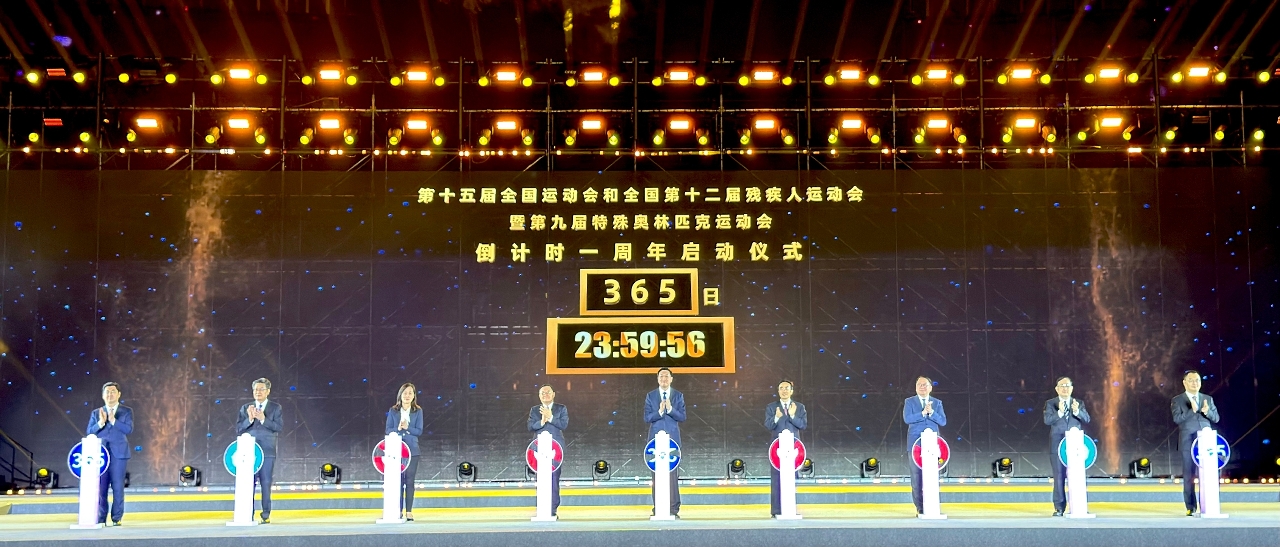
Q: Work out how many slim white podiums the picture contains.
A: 9